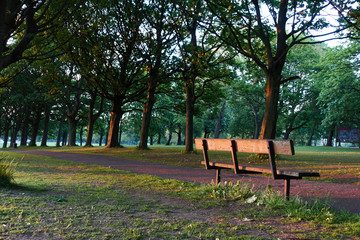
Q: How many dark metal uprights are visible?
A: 3